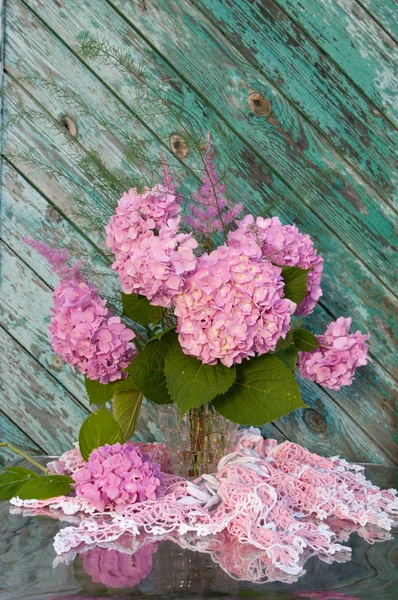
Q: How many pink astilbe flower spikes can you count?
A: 3